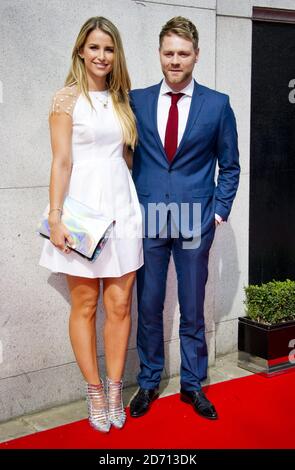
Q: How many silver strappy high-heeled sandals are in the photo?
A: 2